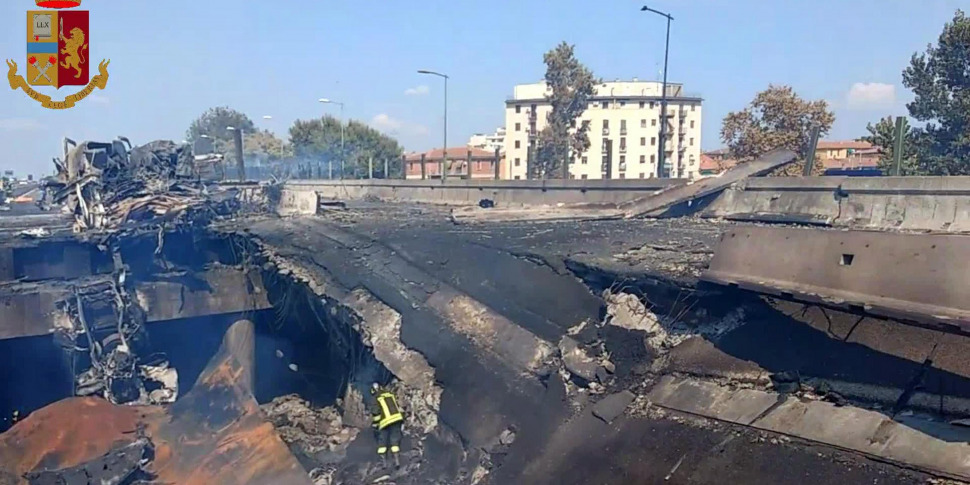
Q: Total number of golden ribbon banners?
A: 1